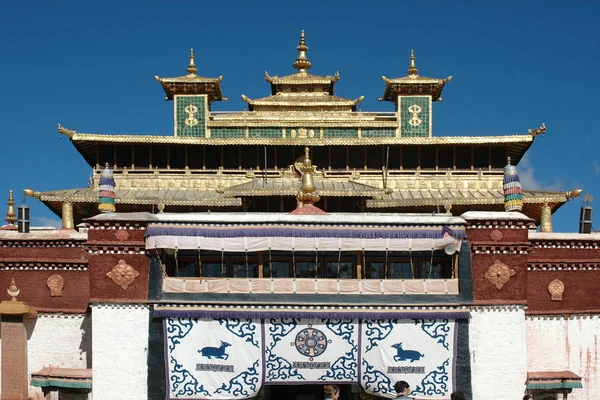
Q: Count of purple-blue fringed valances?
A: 2